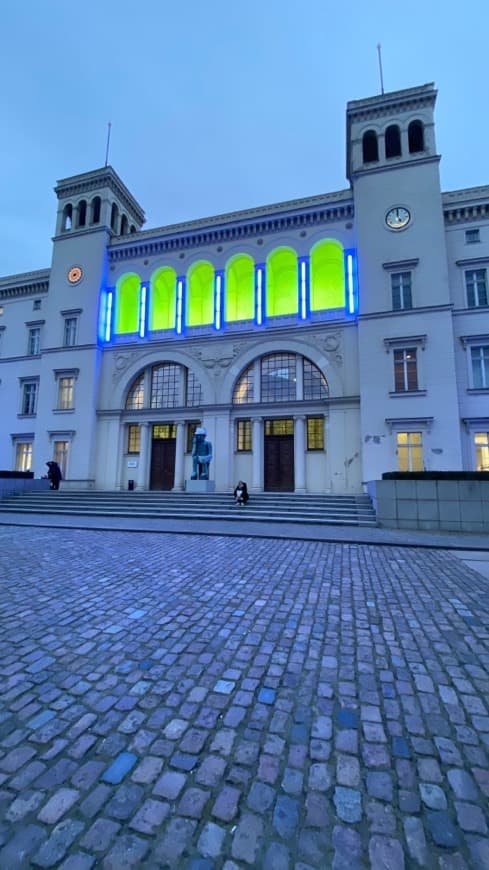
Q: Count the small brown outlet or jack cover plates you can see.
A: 0